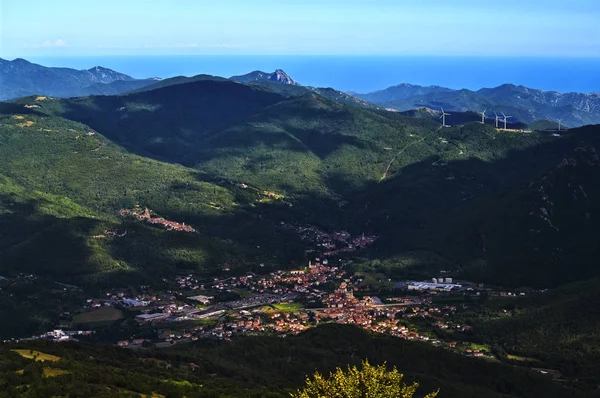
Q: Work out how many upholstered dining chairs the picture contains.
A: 0